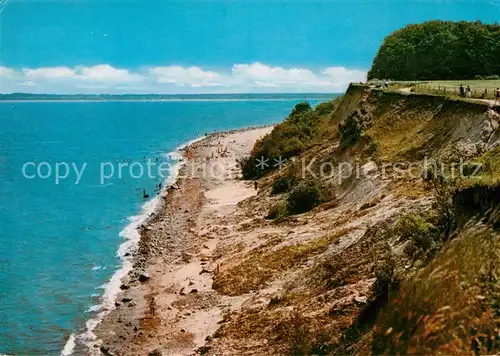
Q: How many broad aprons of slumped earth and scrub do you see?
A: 1